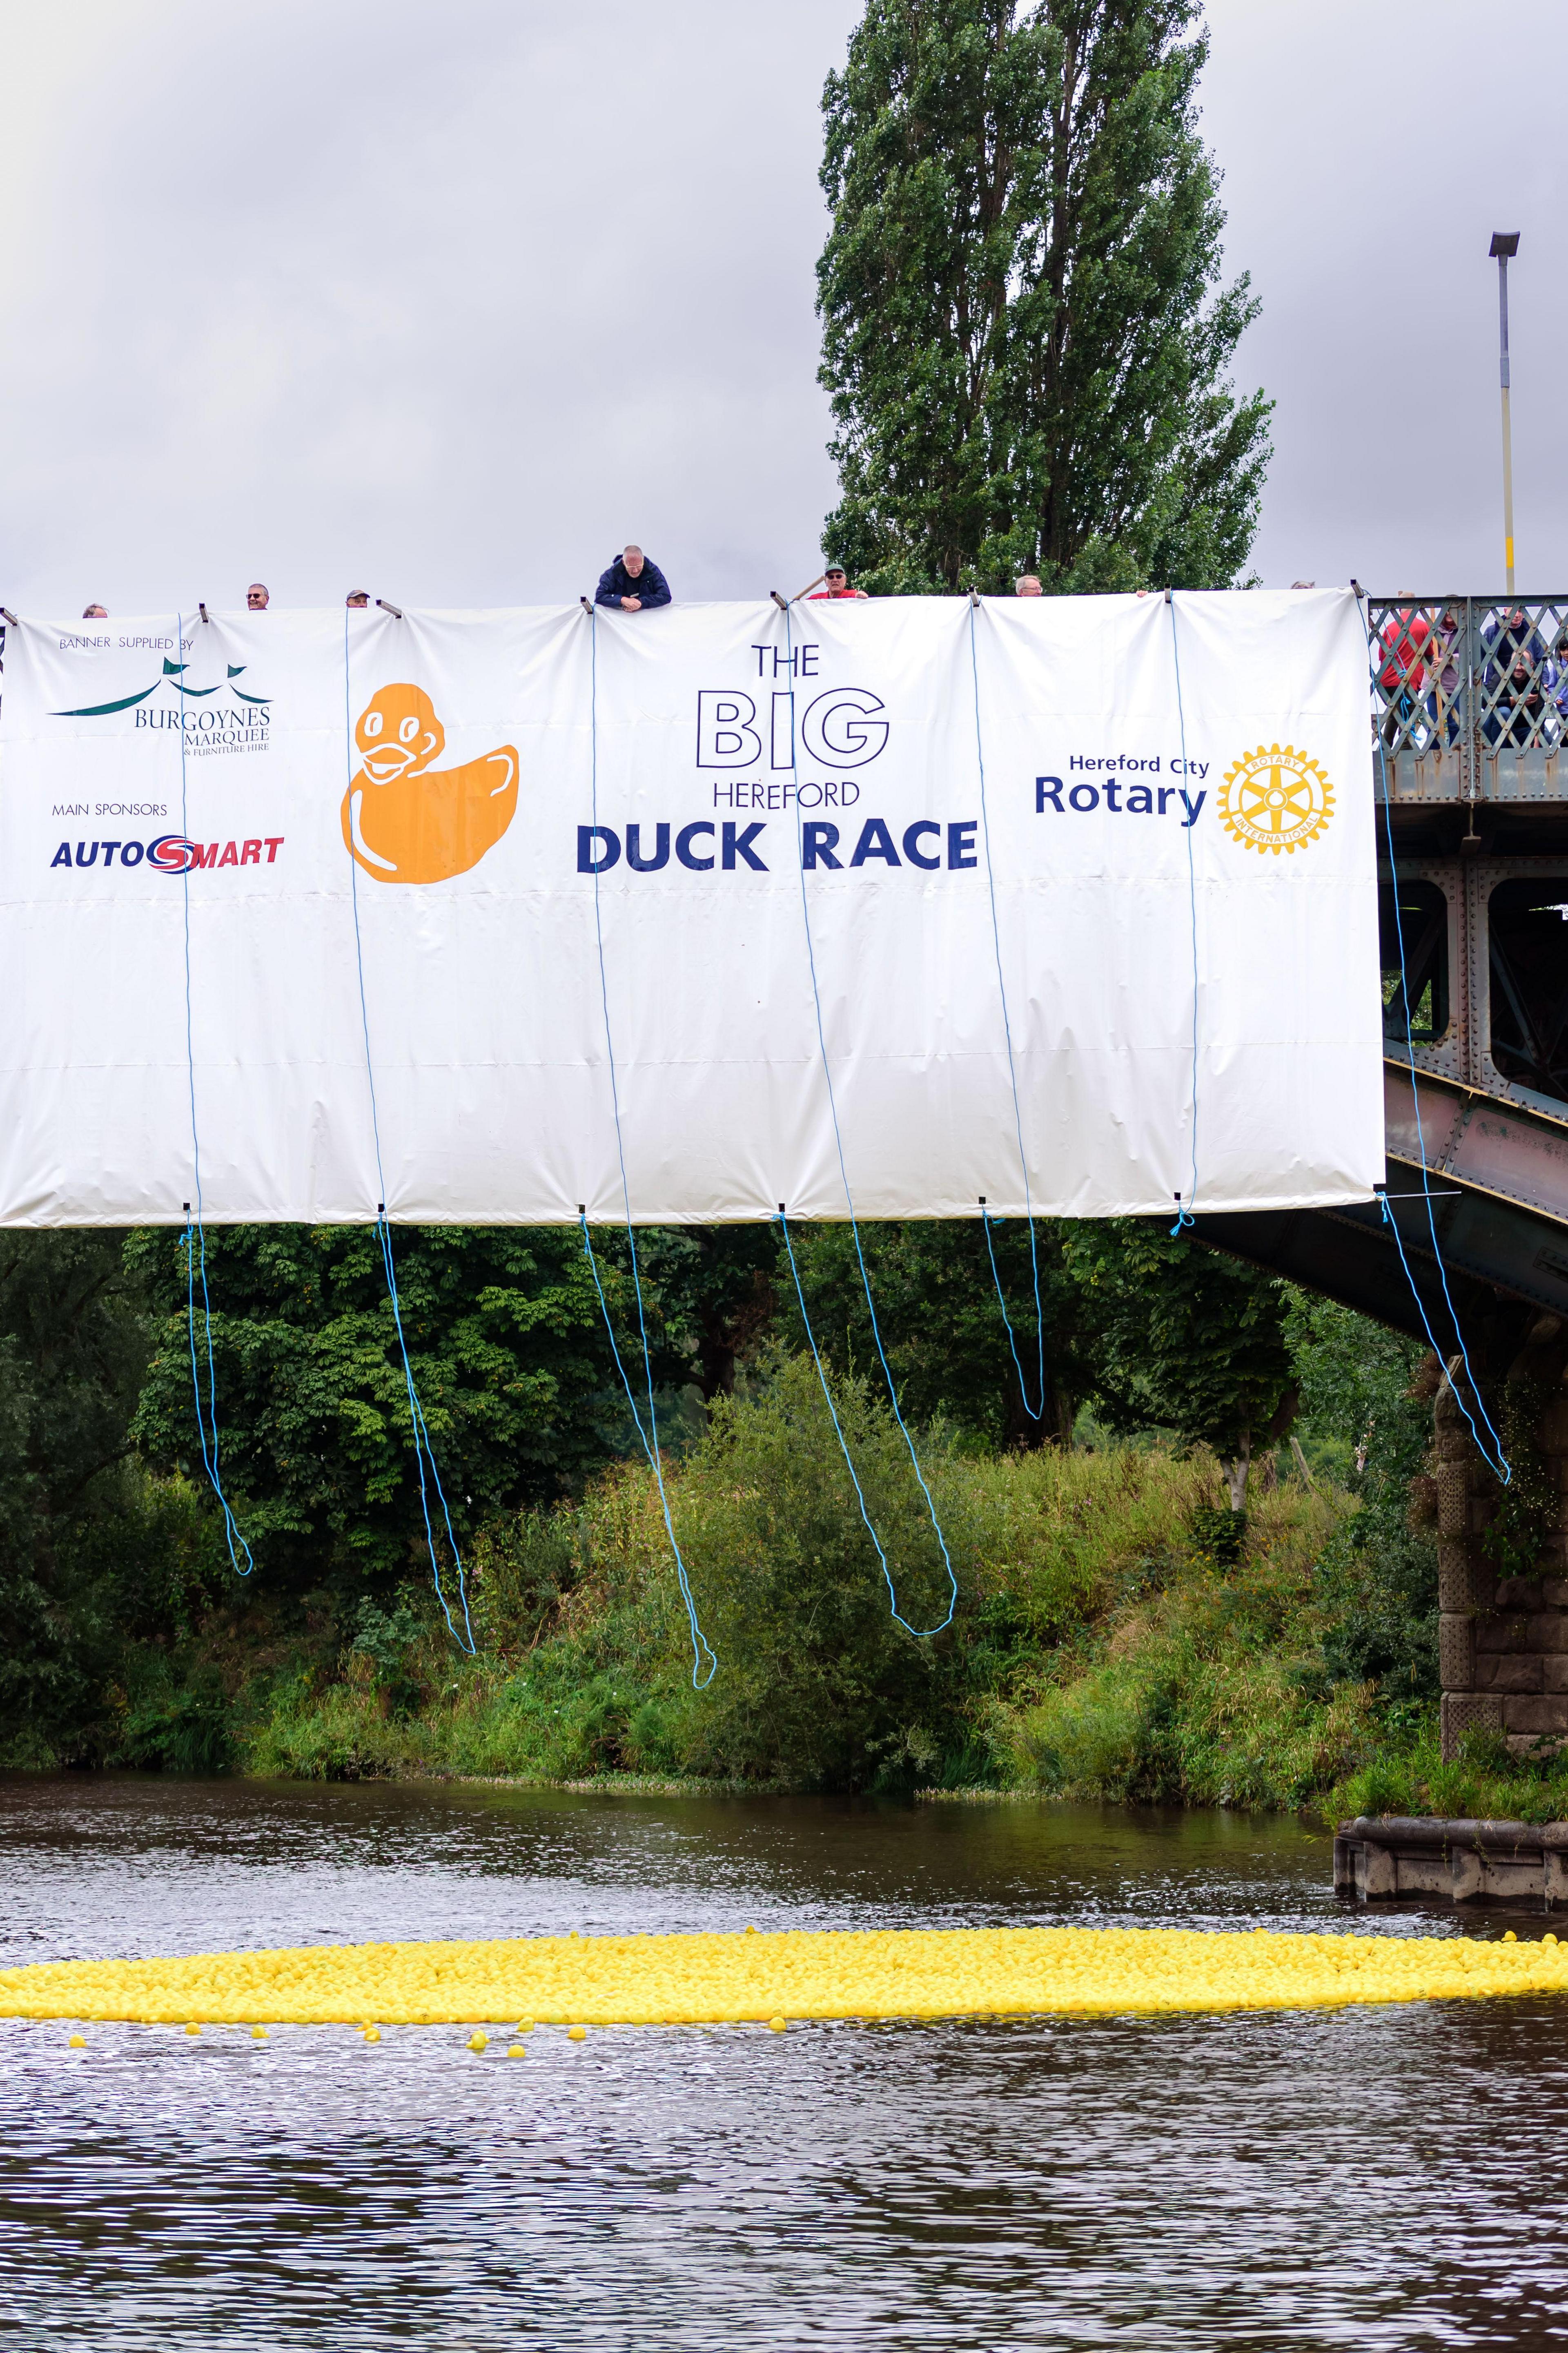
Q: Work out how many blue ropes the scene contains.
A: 7